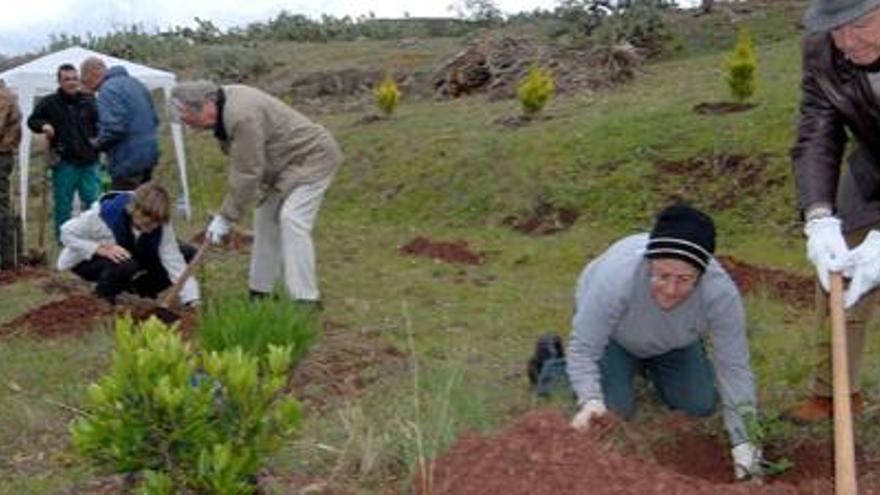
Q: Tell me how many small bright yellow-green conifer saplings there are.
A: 3